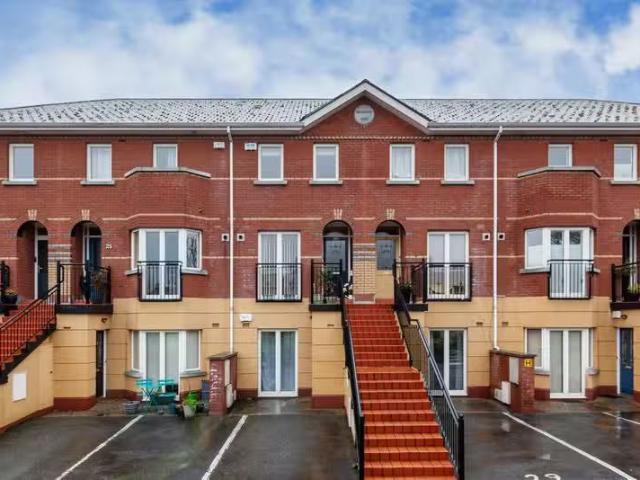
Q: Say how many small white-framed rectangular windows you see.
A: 9